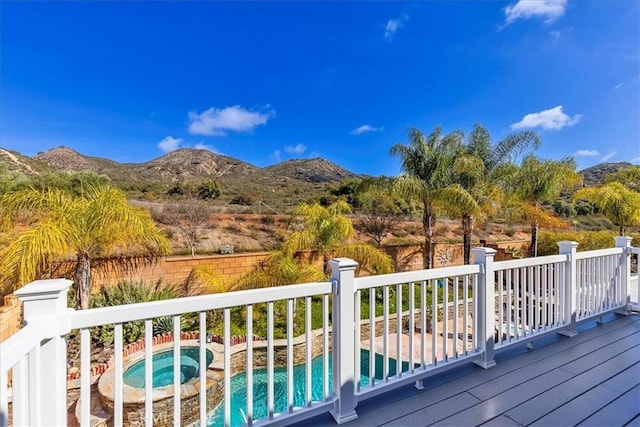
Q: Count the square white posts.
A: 5